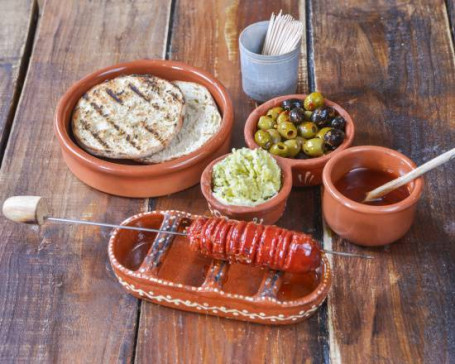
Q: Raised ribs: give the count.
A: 3